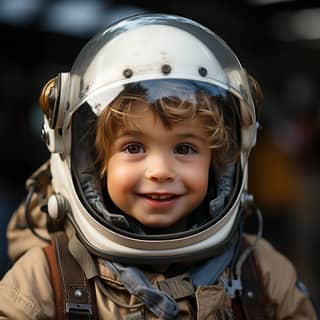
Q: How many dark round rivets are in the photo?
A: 3